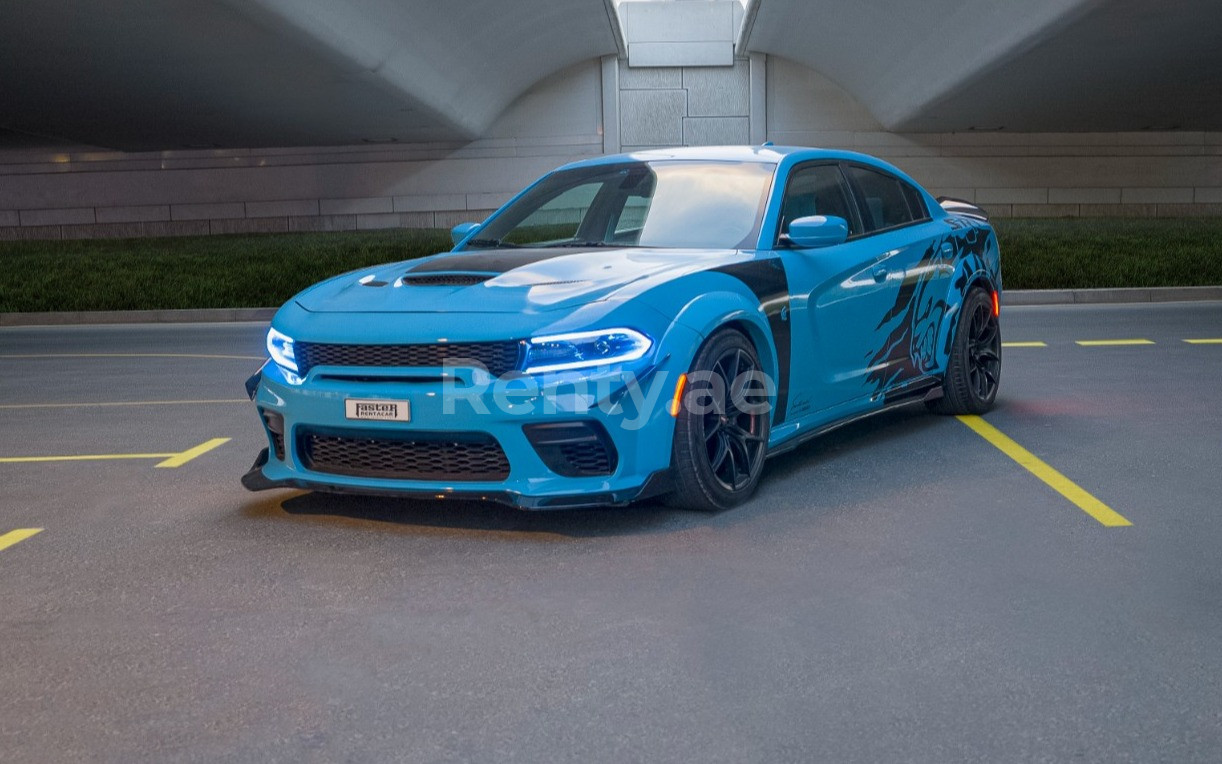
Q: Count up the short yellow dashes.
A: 3